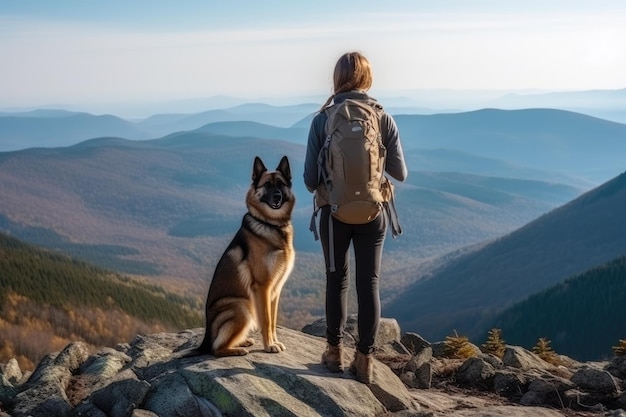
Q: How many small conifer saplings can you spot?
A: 4